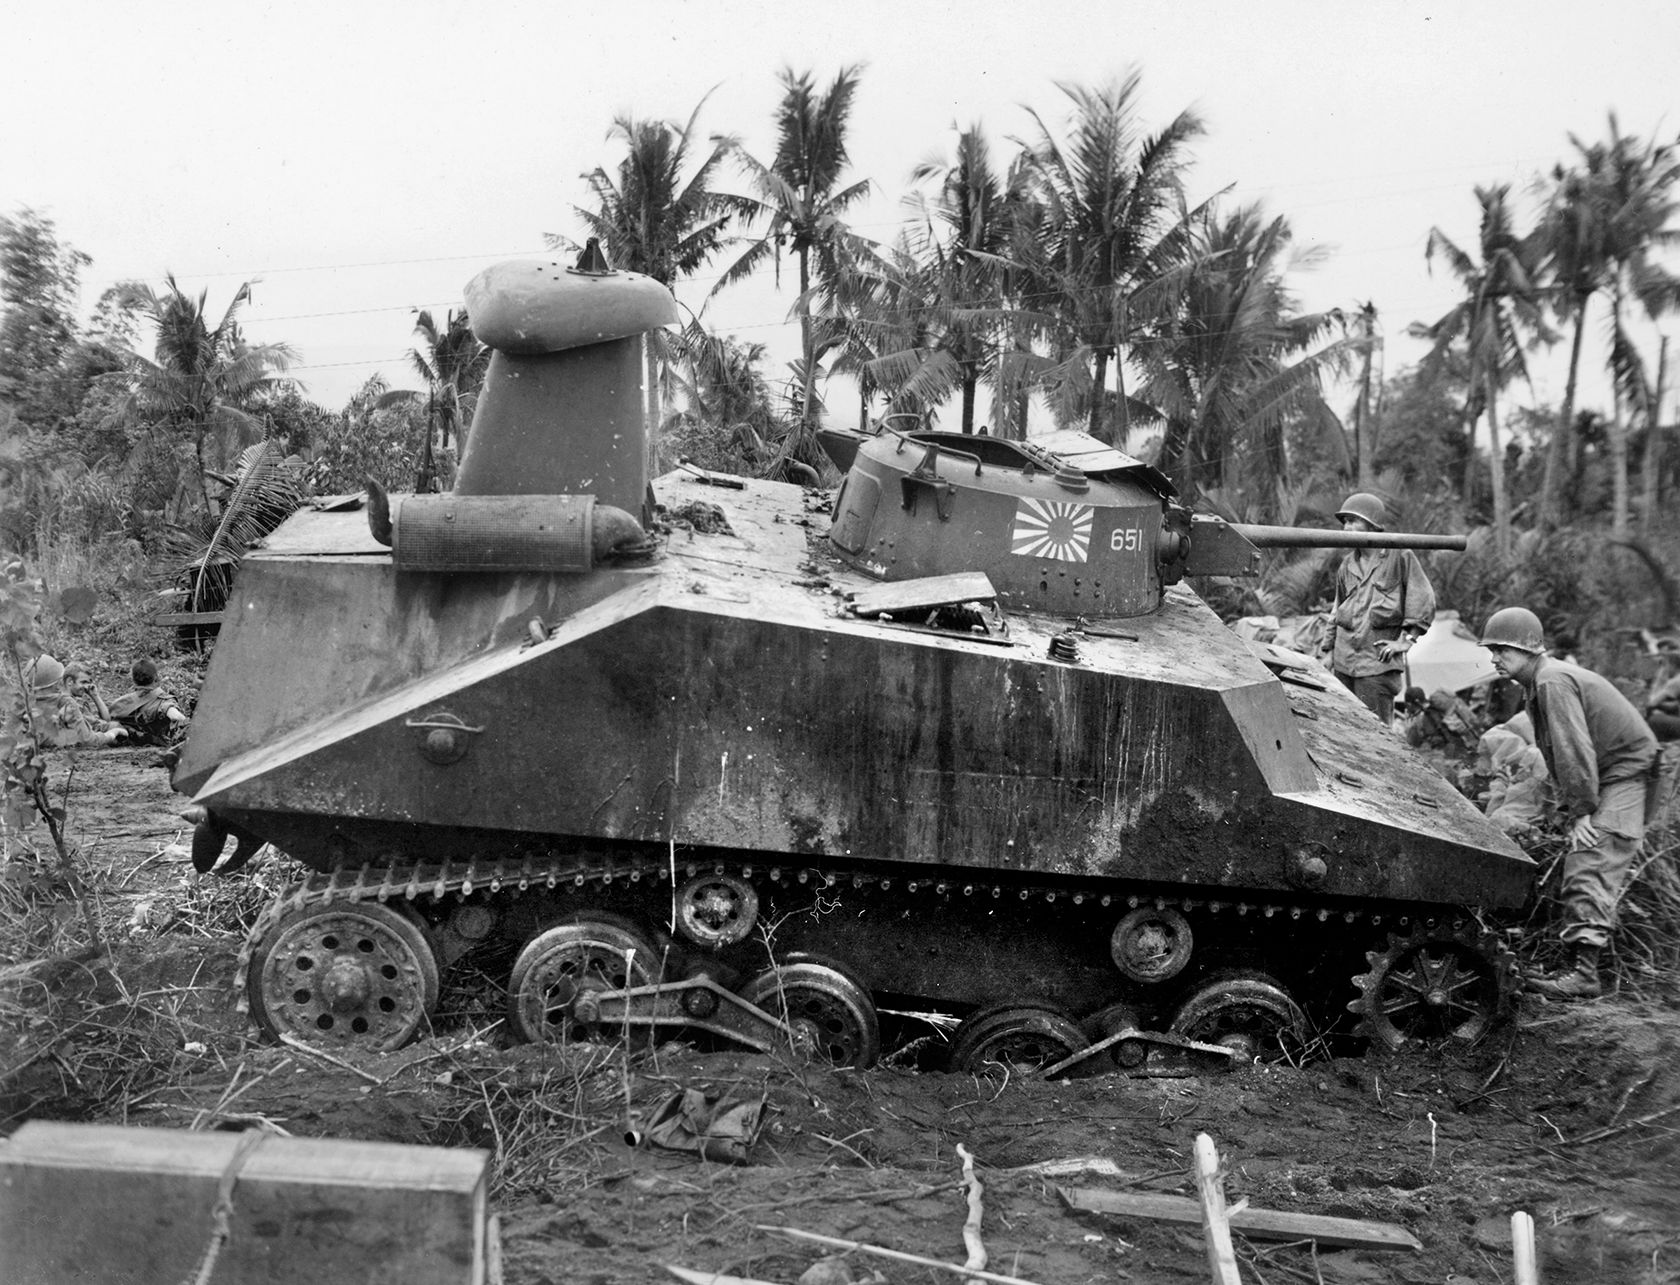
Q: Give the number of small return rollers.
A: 2